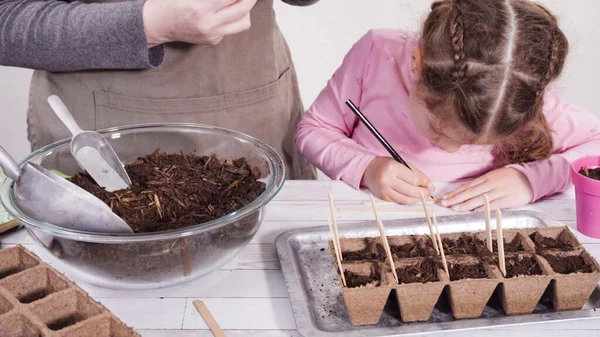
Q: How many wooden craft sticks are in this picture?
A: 11